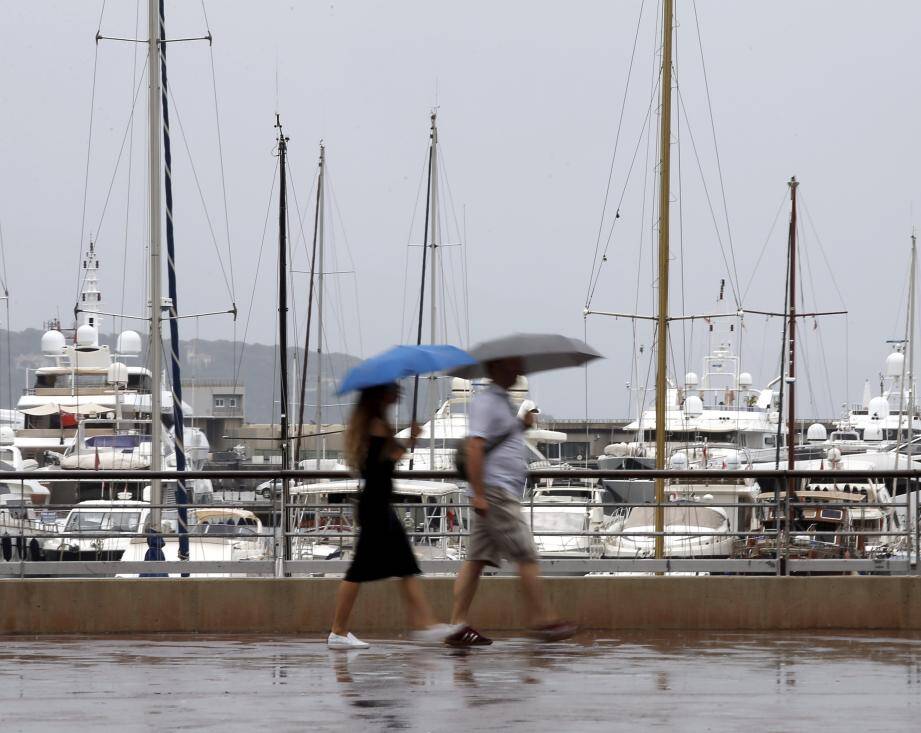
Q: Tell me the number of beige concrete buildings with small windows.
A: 1